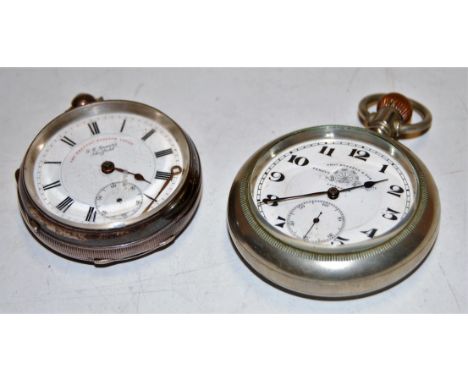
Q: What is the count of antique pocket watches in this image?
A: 2